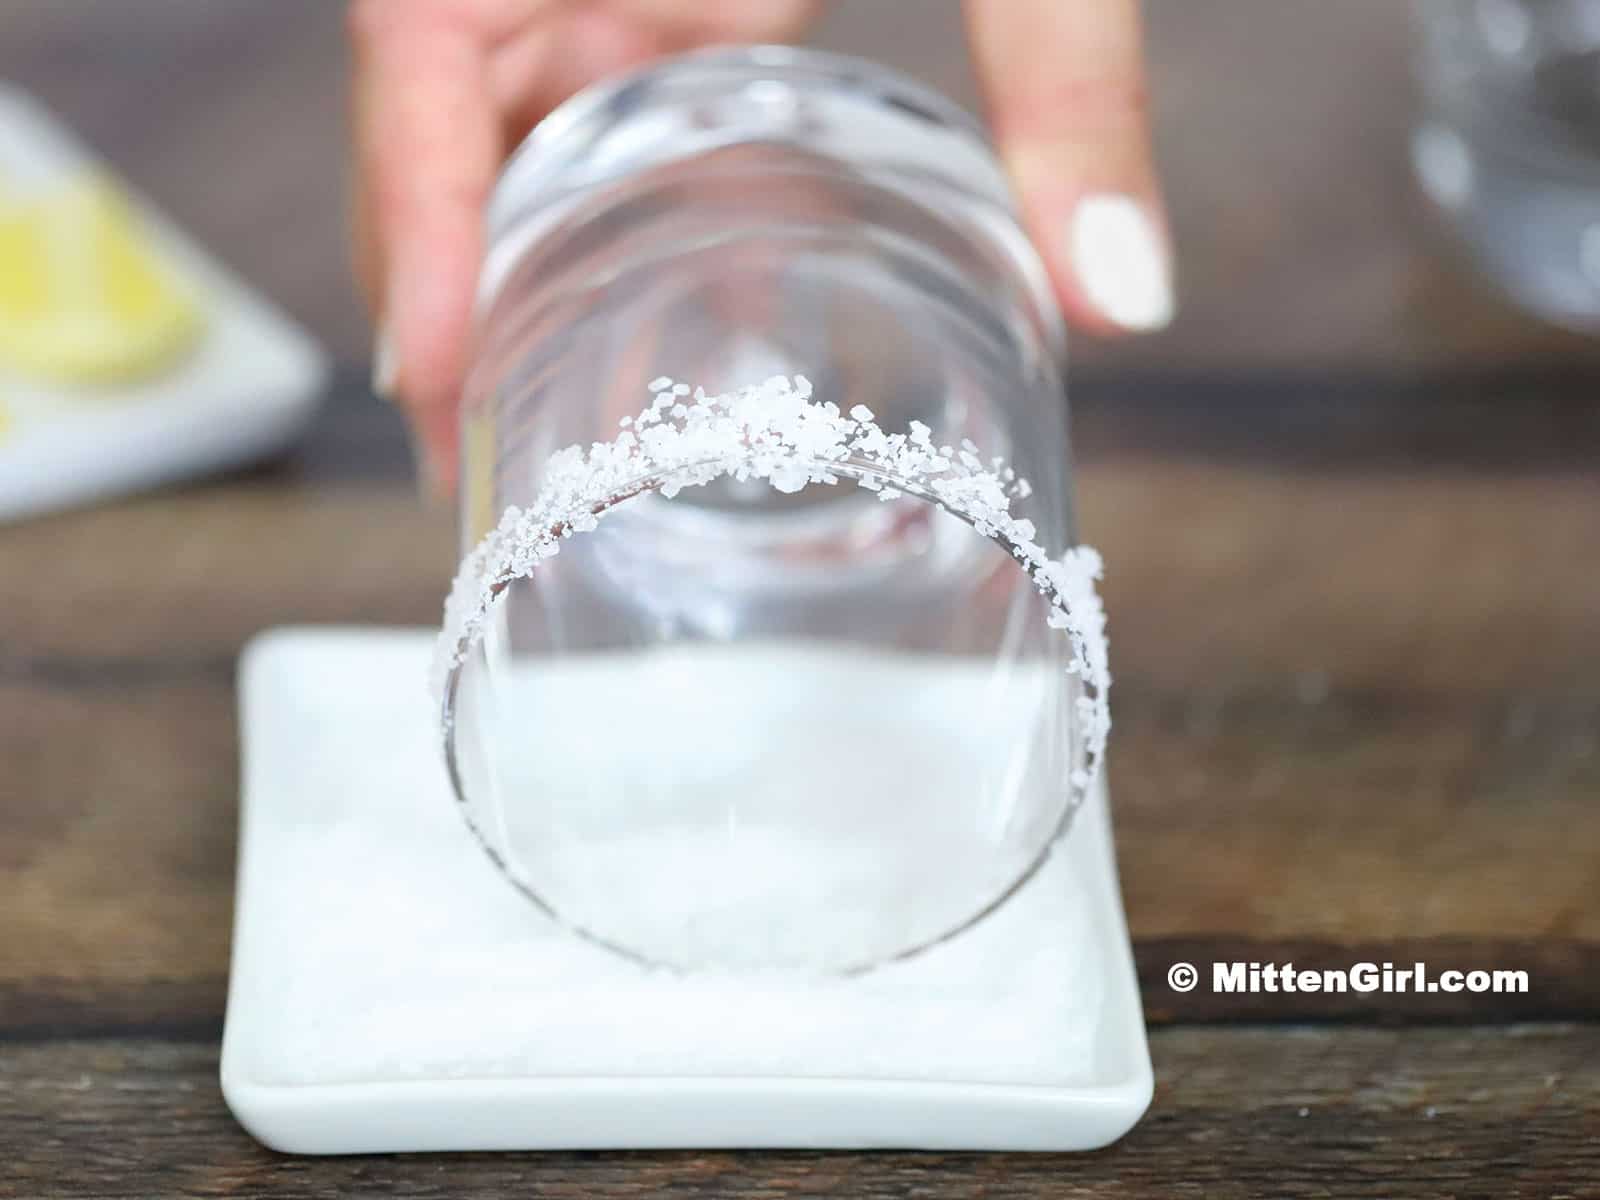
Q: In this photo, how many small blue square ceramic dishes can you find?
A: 0